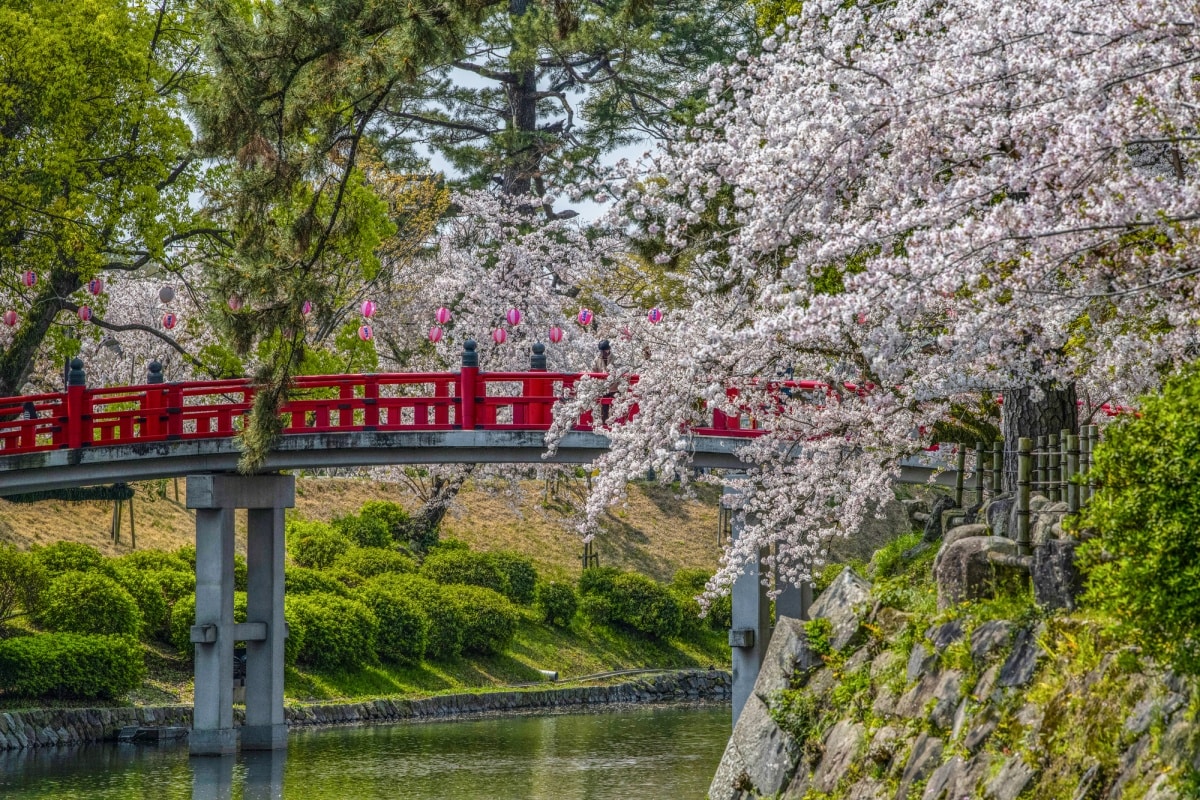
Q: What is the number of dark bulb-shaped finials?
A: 4